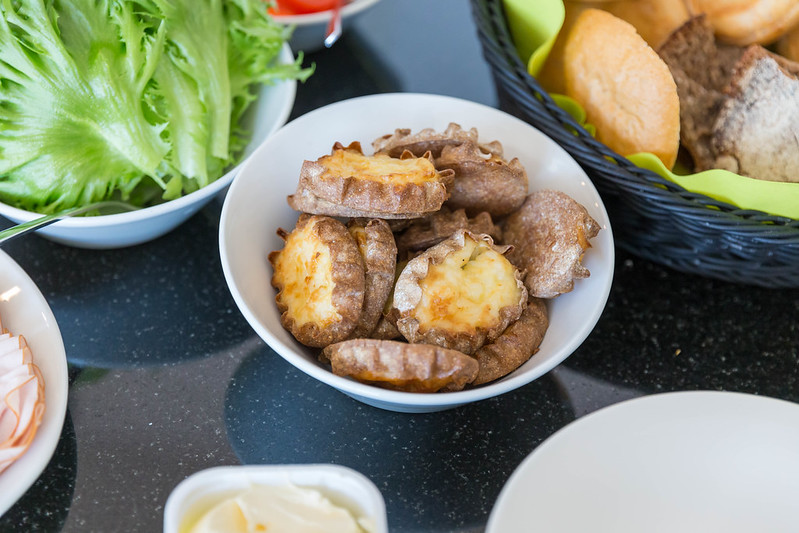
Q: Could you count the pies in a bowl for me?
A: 11